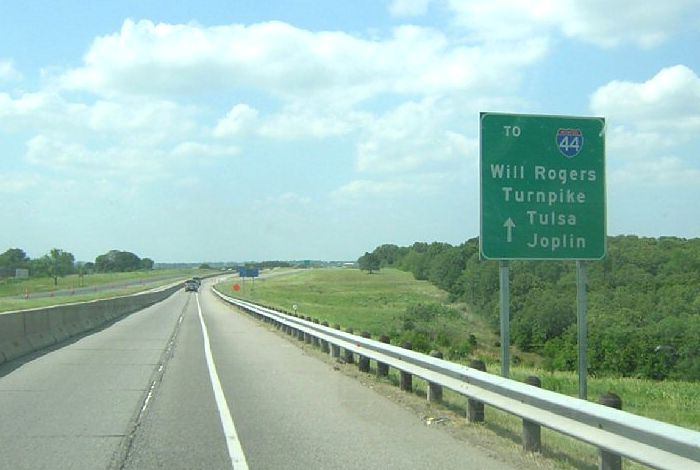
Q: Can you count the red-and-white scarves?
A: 0